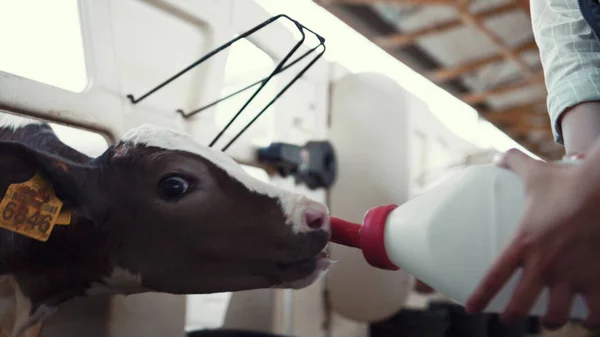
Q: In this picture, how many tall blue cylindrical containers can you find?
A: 0